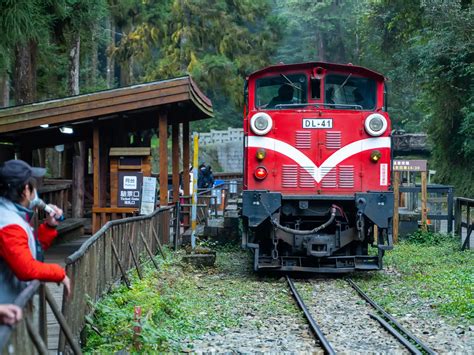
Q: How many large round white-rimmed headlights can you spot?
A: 2